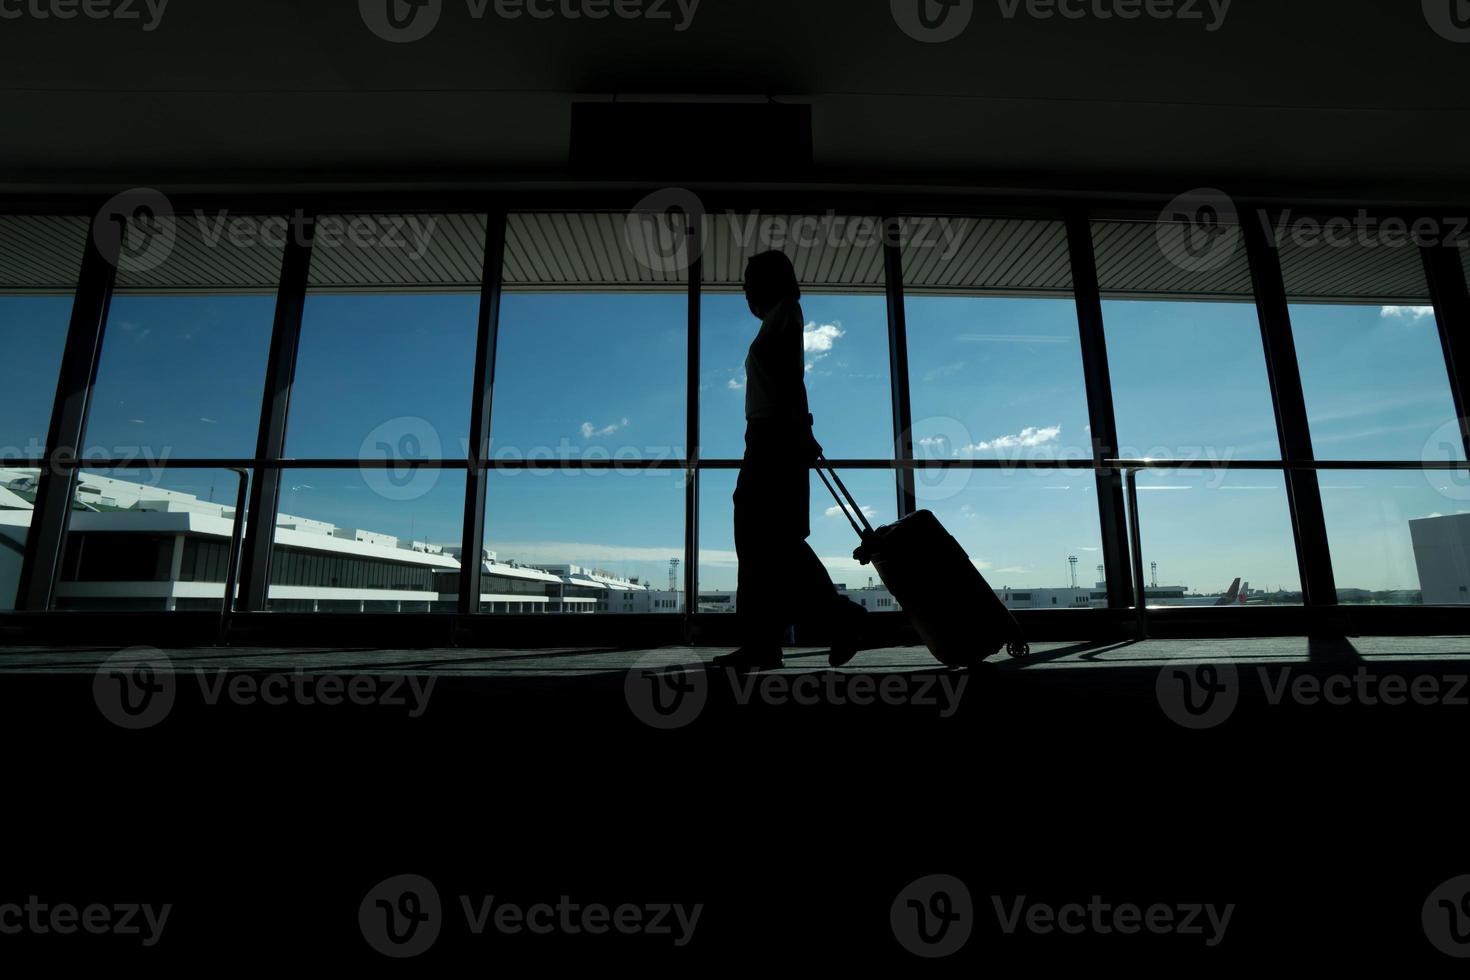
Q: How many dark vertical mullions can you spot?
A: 8